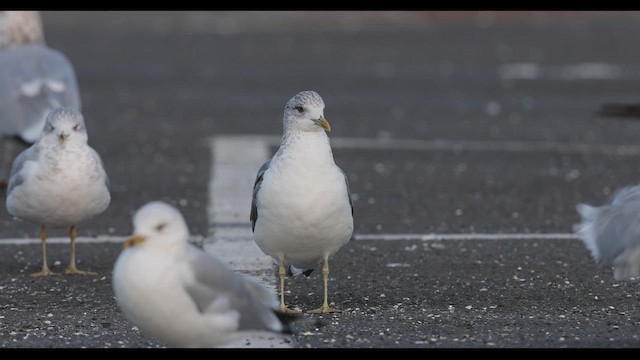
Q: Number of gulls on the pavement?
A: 5